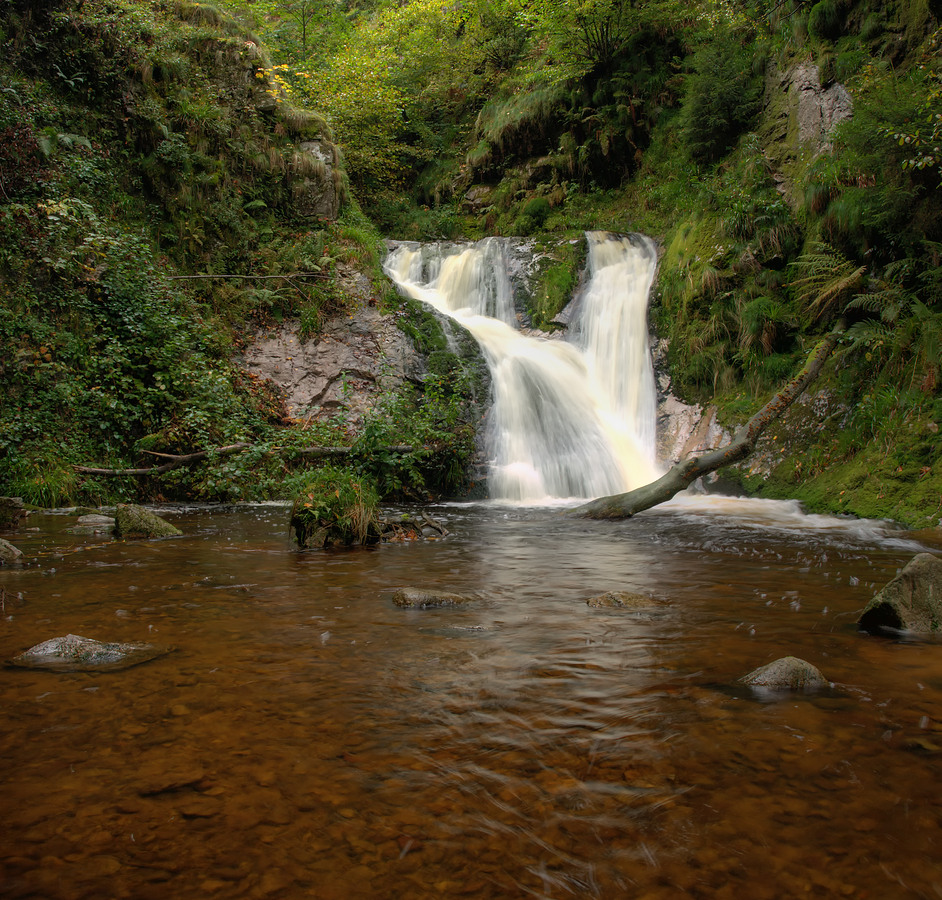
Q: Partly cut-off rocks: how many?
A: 3